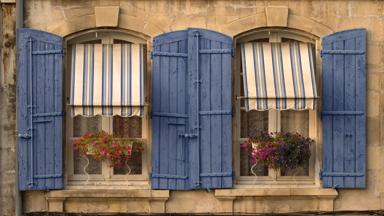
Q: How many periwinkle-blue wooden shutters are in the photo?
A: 4